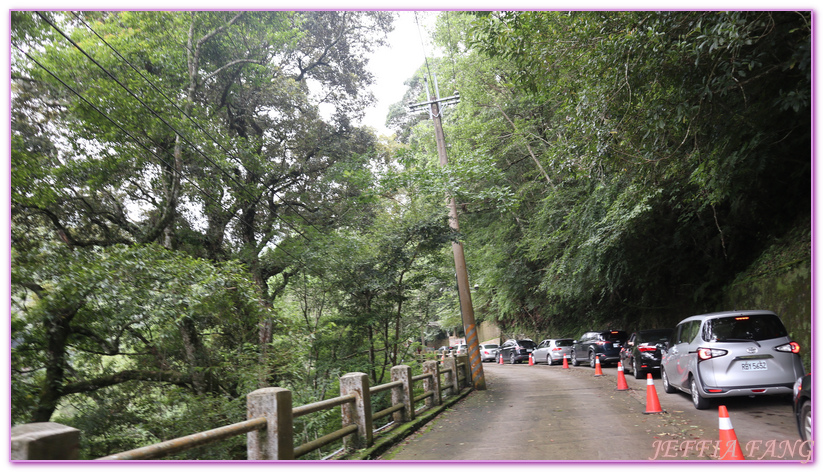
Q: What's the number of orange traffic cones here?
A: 7